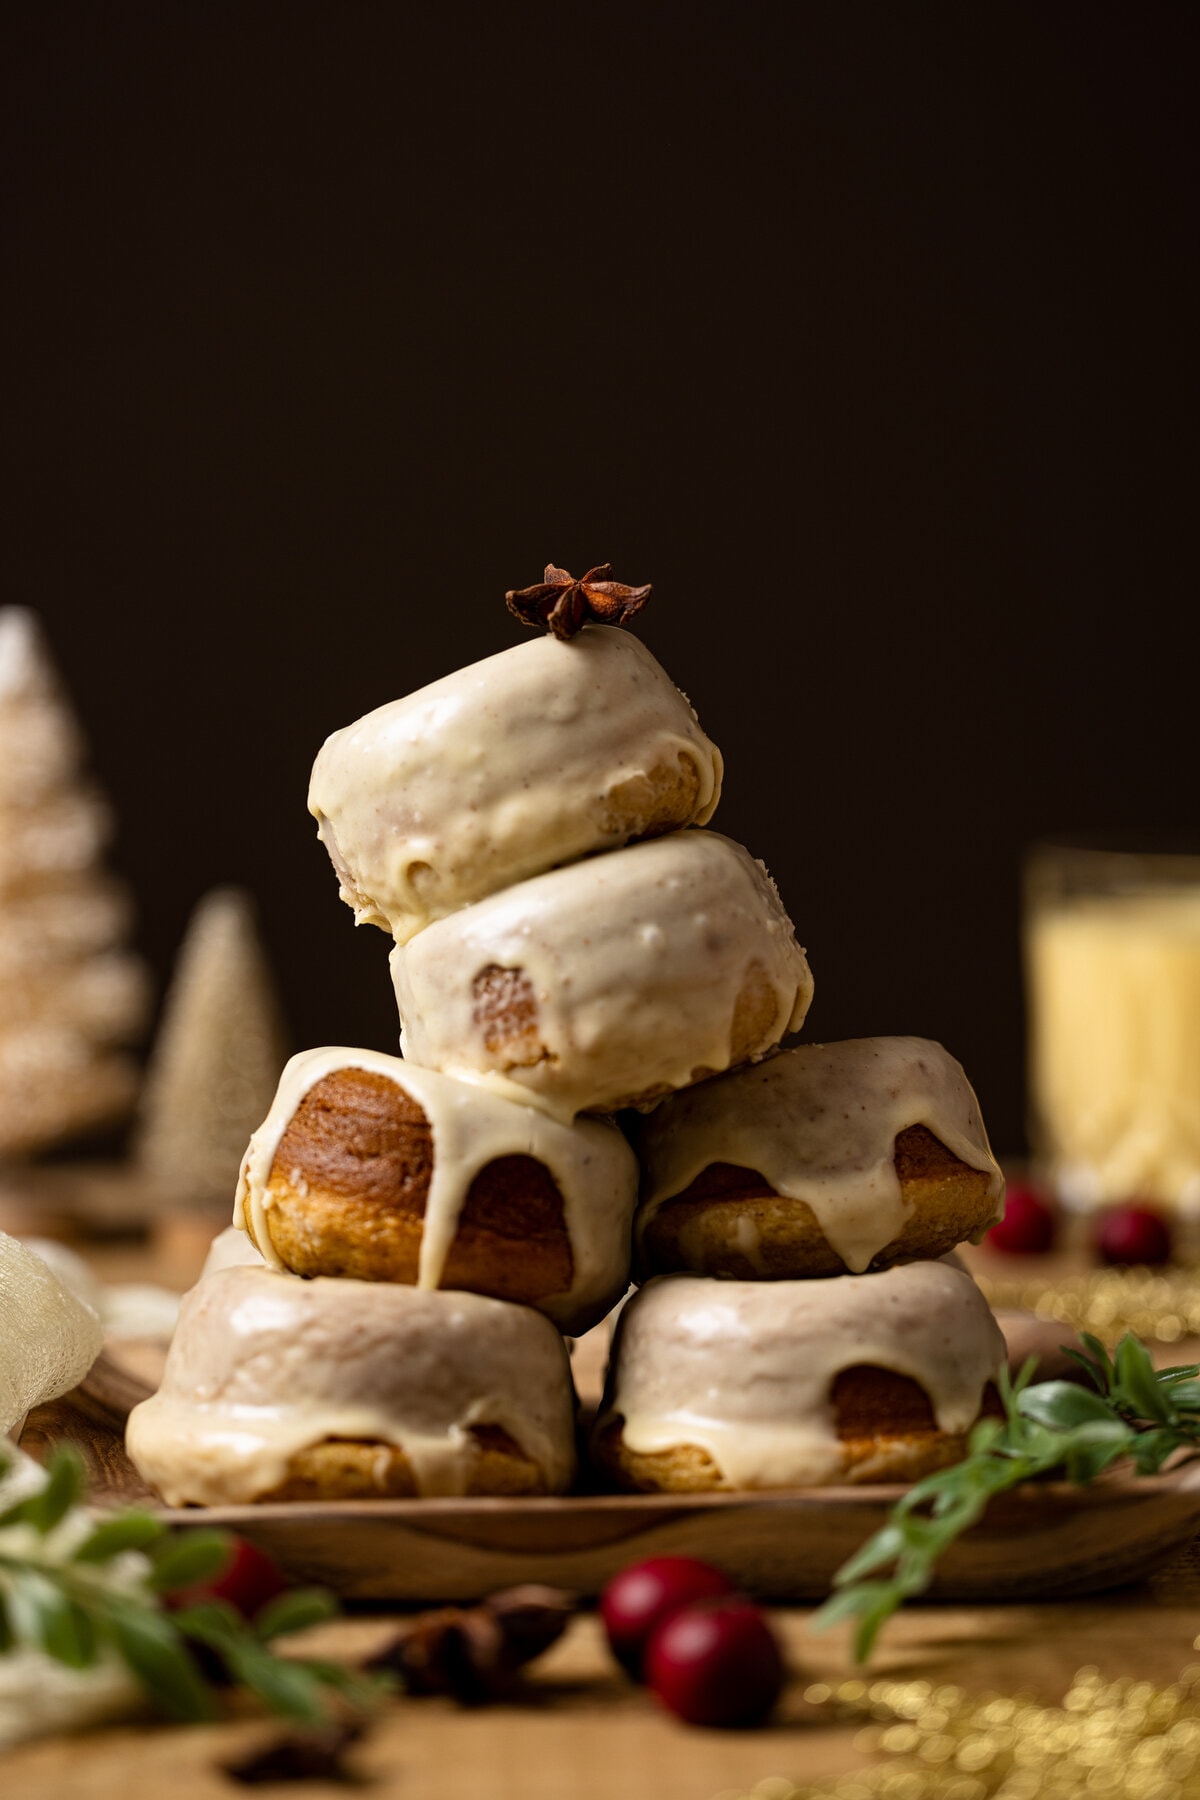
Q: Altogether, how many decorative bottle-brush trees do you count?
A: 2